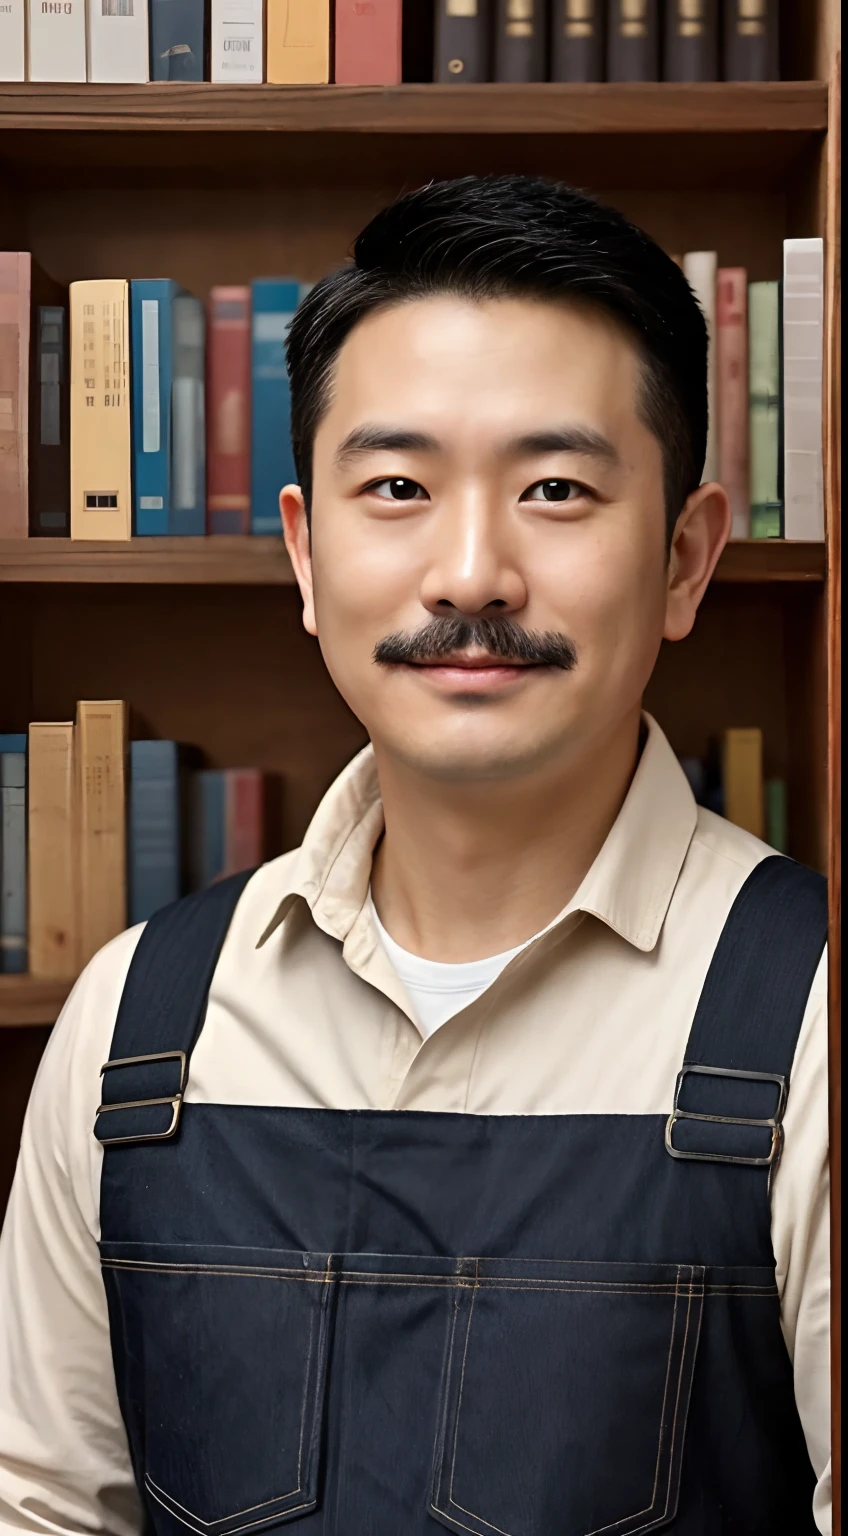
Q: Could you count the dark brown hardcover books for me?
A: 6